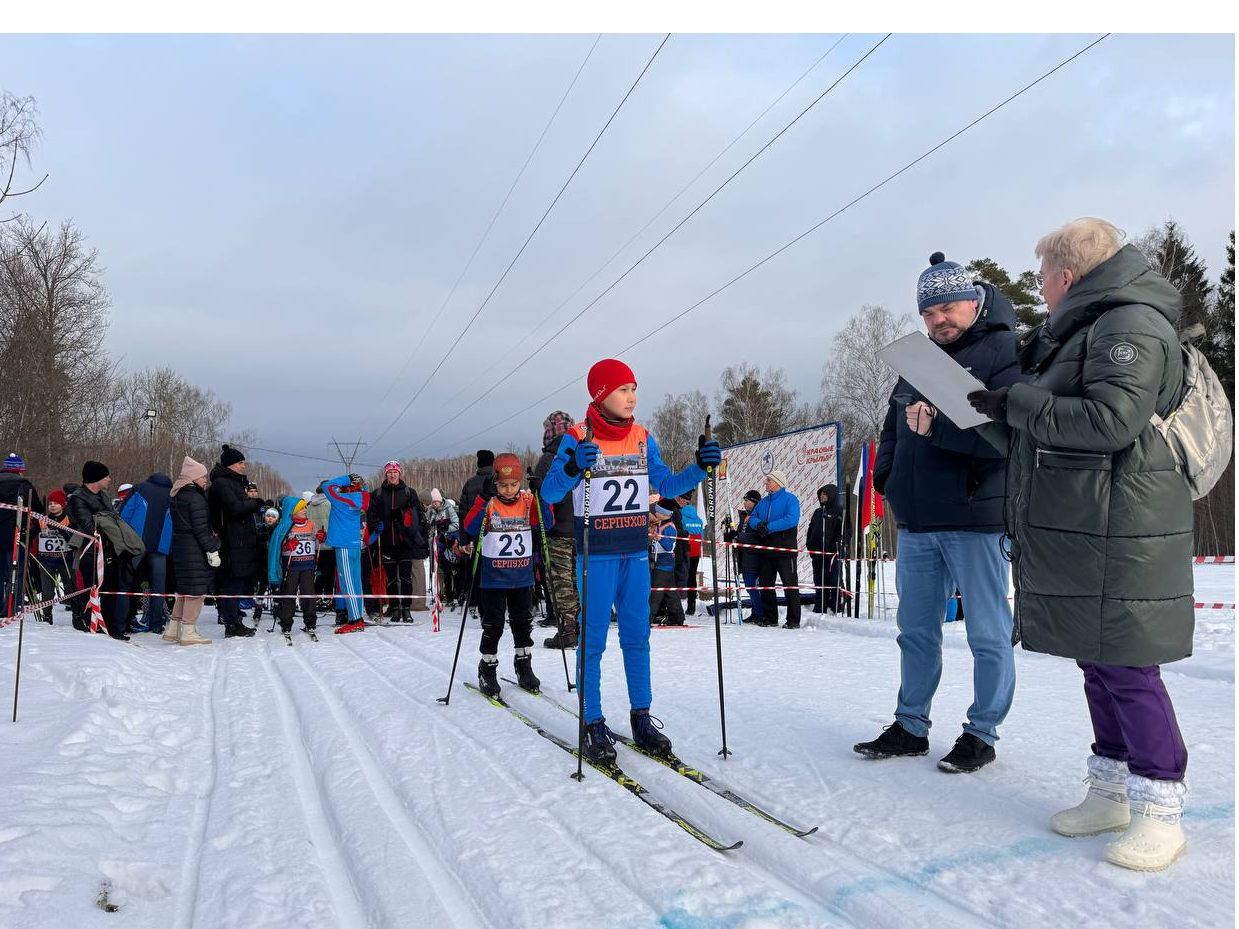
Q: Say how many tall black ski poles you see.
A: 2